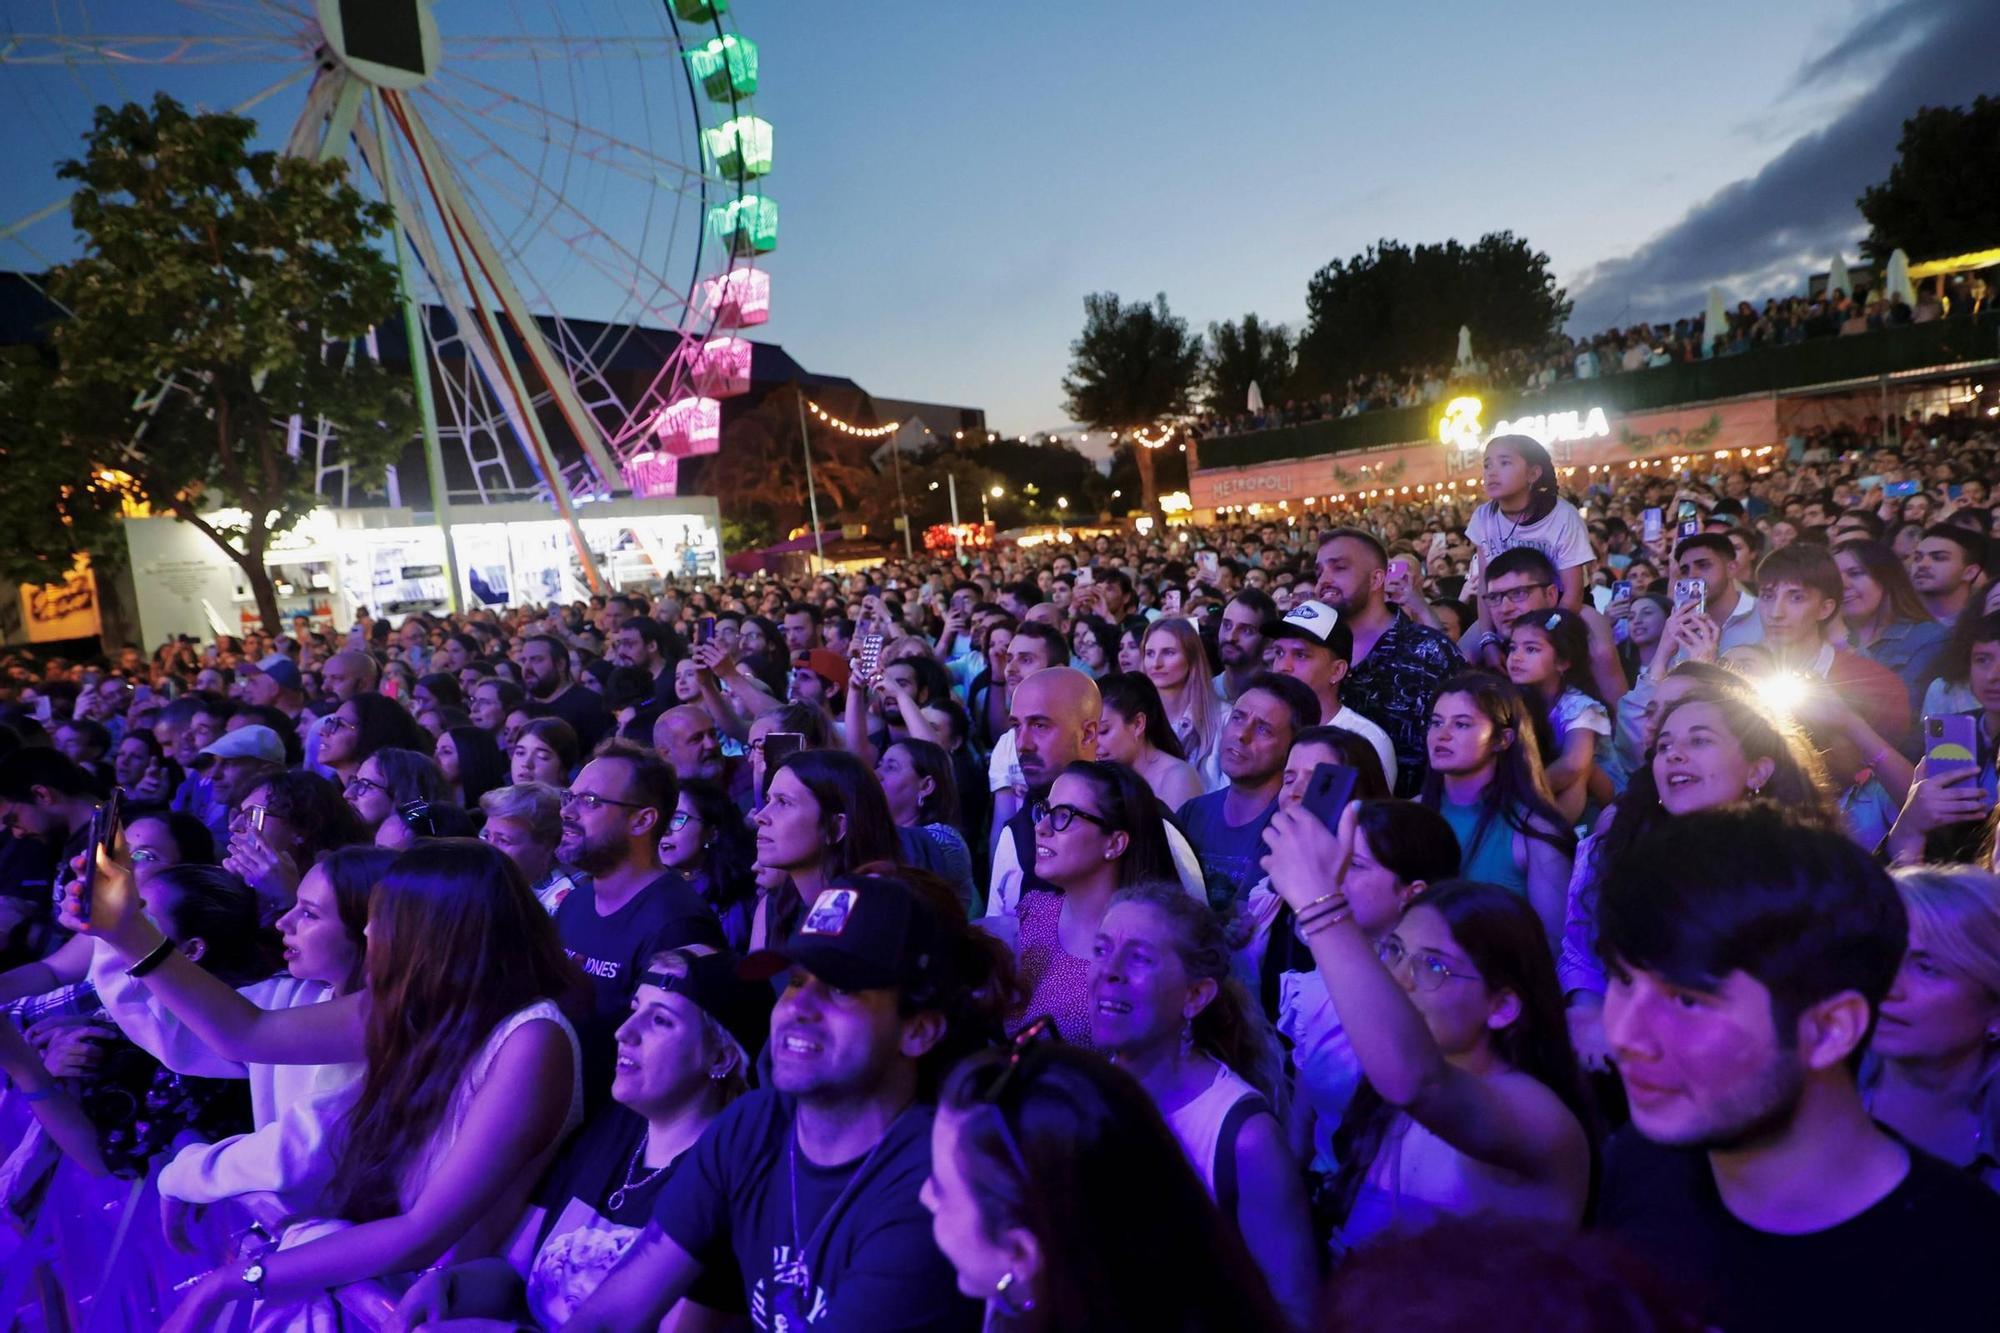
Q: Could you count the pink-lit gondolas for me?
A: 4